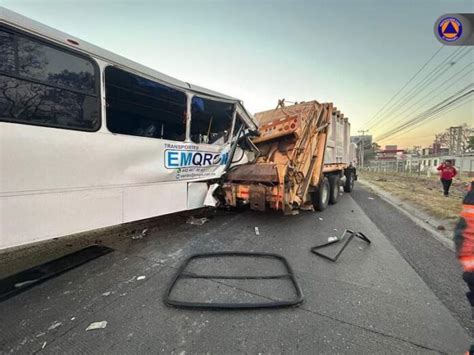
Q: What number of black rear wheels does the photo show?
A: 2